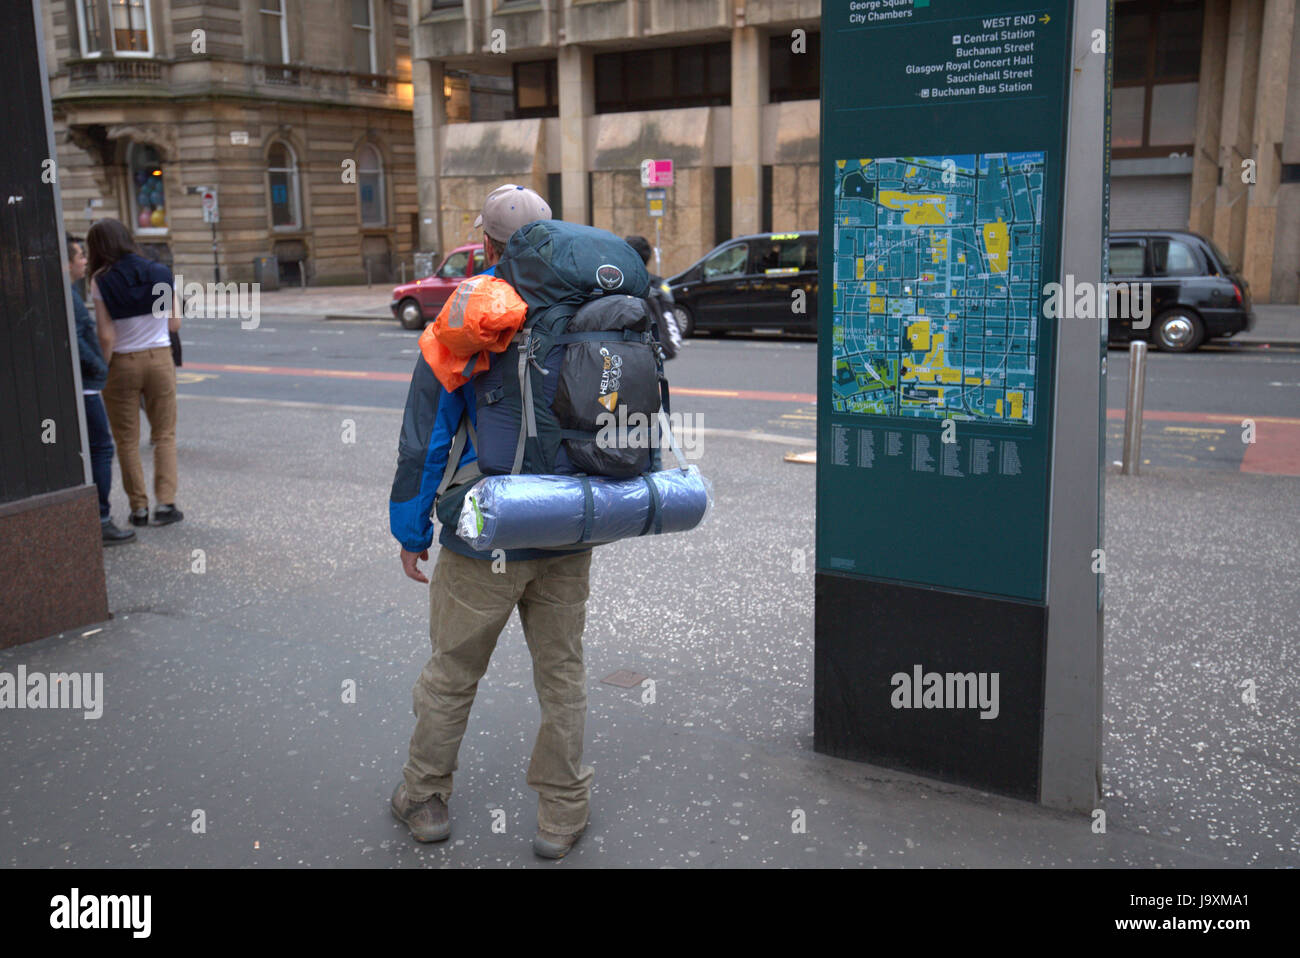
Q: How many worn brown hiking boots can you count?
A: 2